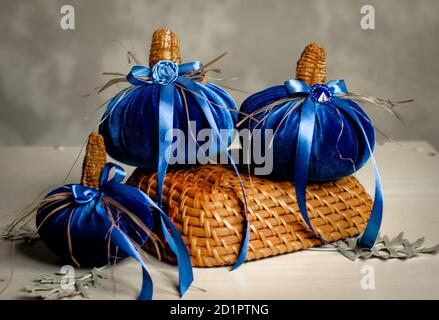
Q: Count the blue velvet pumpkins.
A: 3